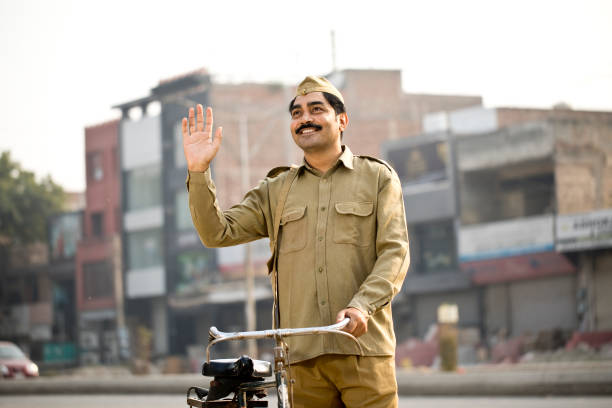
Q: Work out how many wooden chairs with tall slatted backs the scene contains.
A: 0